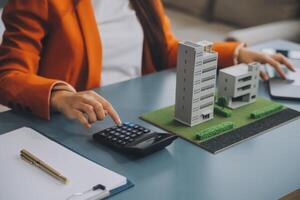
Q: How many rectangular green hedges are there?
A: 3